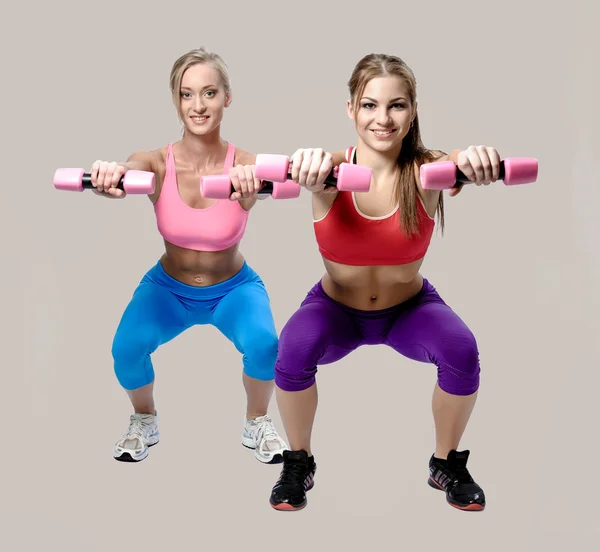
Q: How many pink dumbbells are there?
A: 4